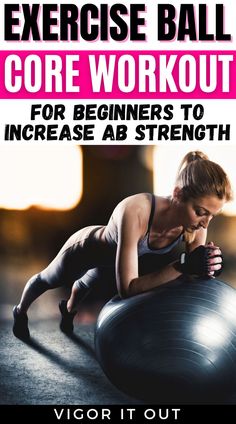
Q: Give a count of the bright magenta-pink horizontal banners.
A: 1